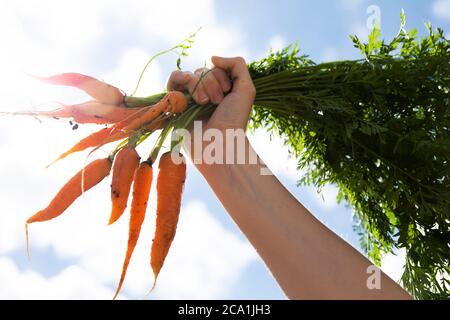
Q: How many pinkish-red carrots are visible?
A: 2